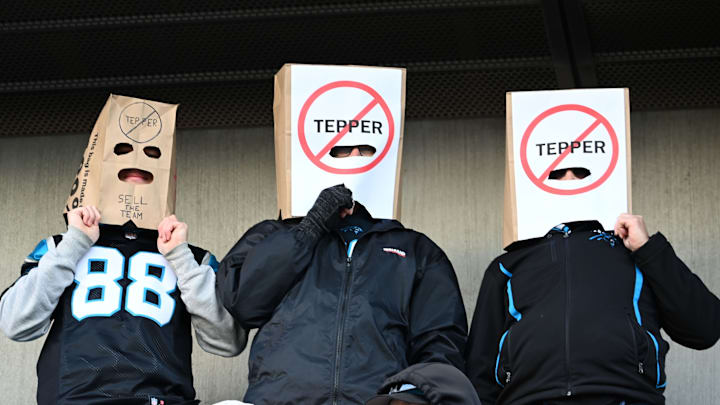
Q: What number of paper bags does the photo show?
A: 3